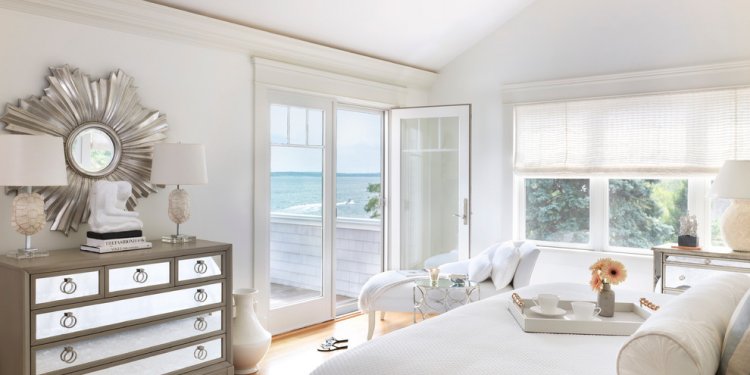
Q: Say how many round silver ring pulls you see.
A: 8